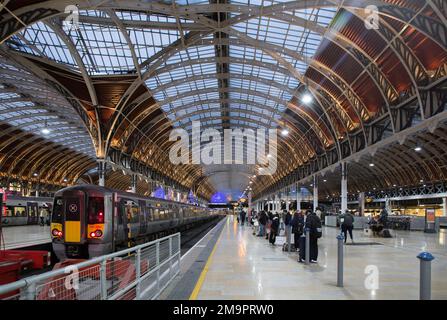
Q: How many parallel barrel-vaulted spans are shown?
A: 3